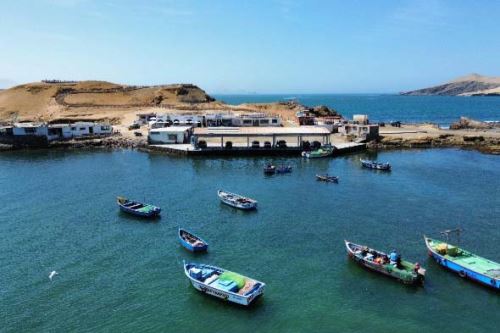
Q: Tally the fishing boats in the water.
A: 11